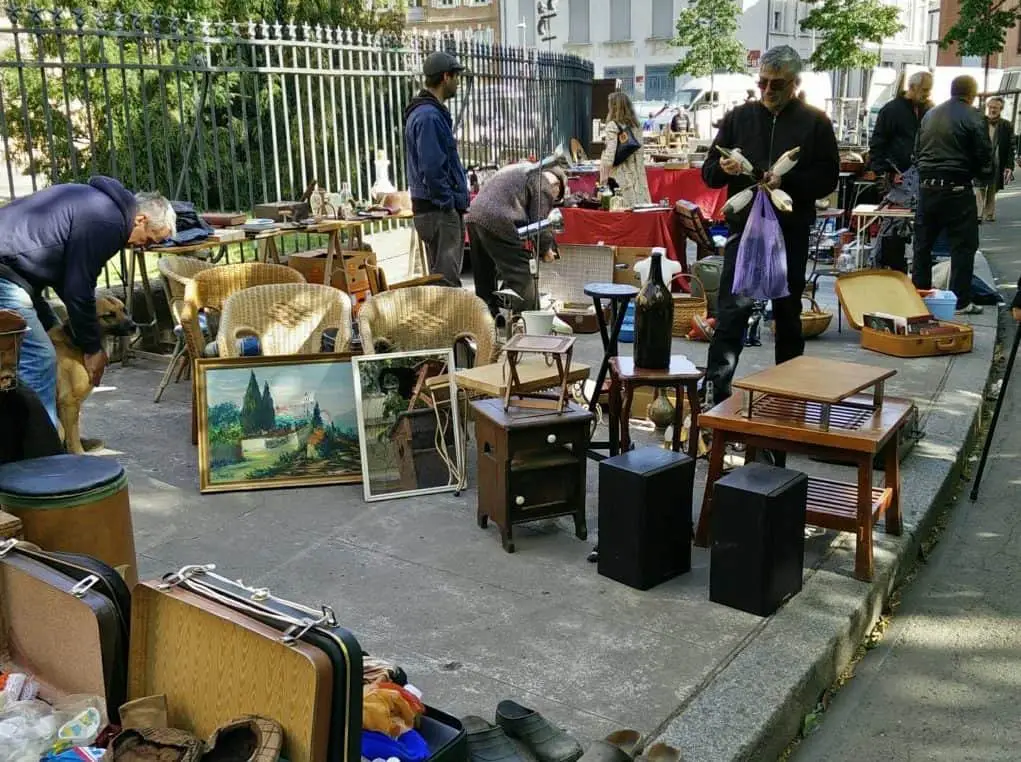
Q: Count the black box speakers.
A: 2